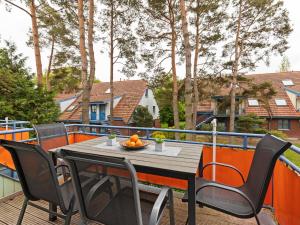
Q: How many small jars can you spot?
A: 2